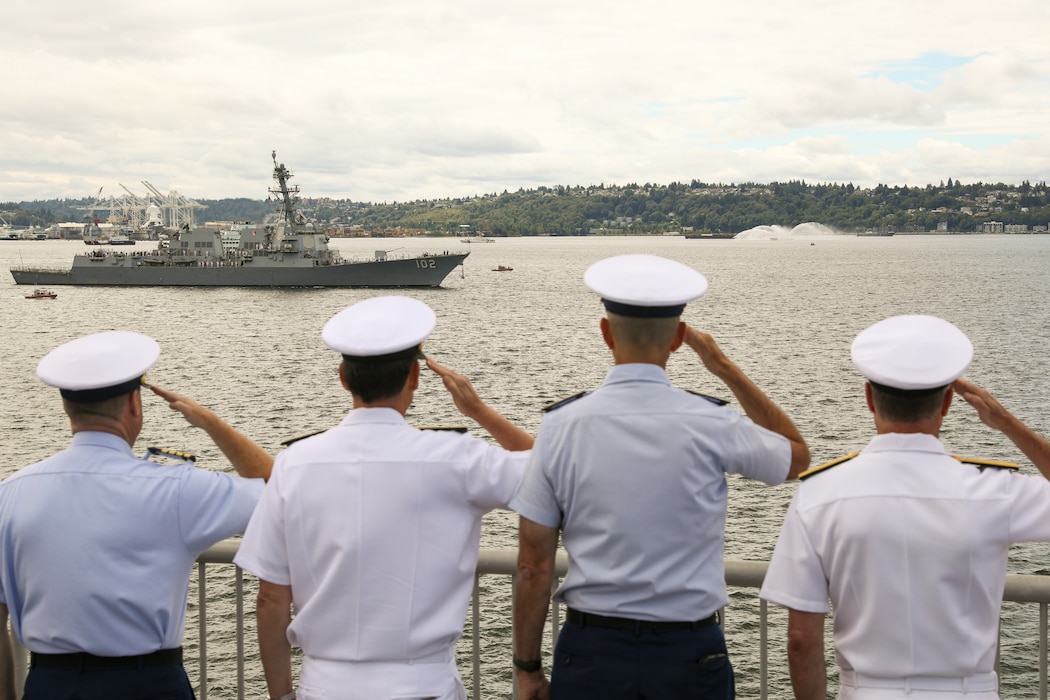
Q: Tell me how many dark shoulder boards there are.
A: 5